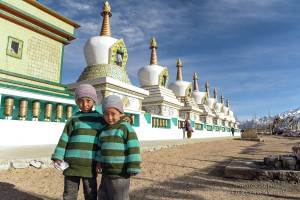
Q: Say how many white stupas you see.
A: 8